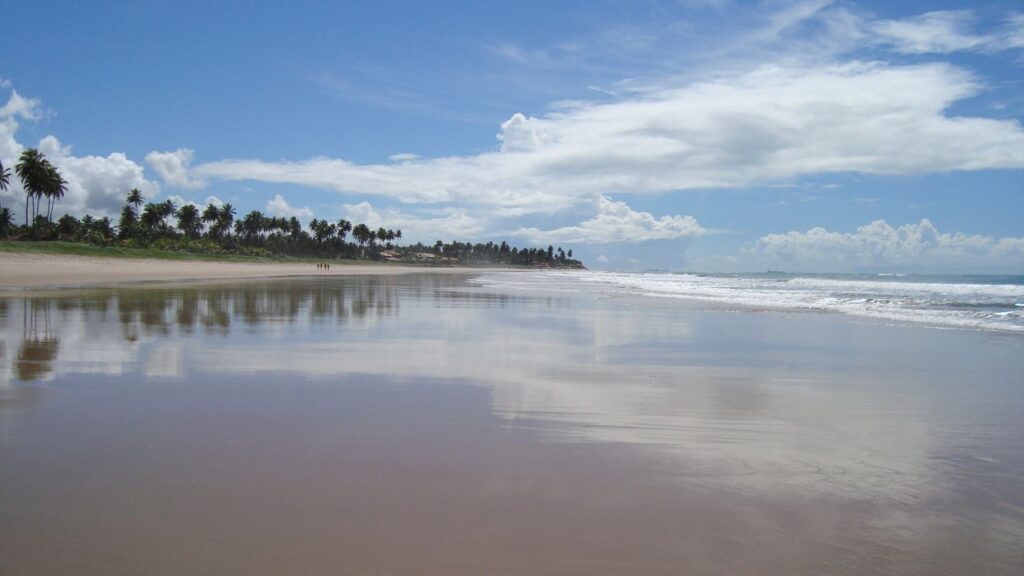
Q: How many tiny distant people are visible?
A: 4